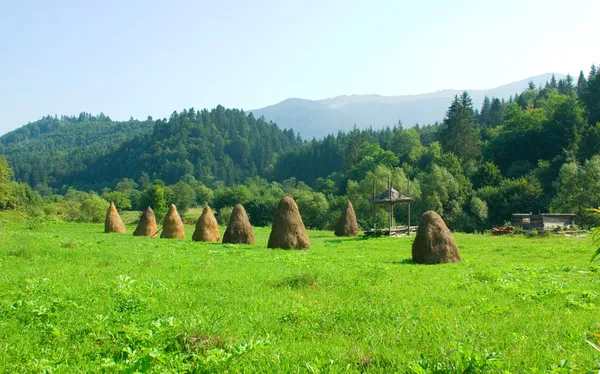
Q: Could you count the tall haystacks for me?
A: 8